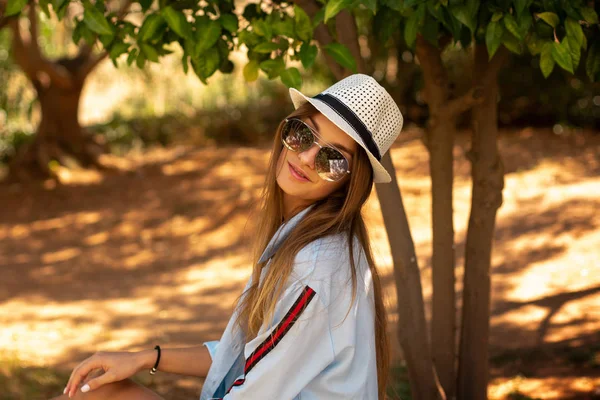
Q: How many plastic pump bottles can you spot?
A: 0